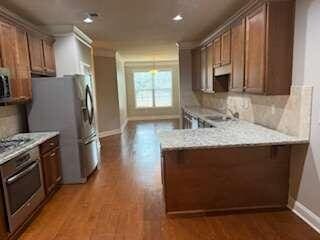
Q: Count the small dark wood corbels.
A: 2